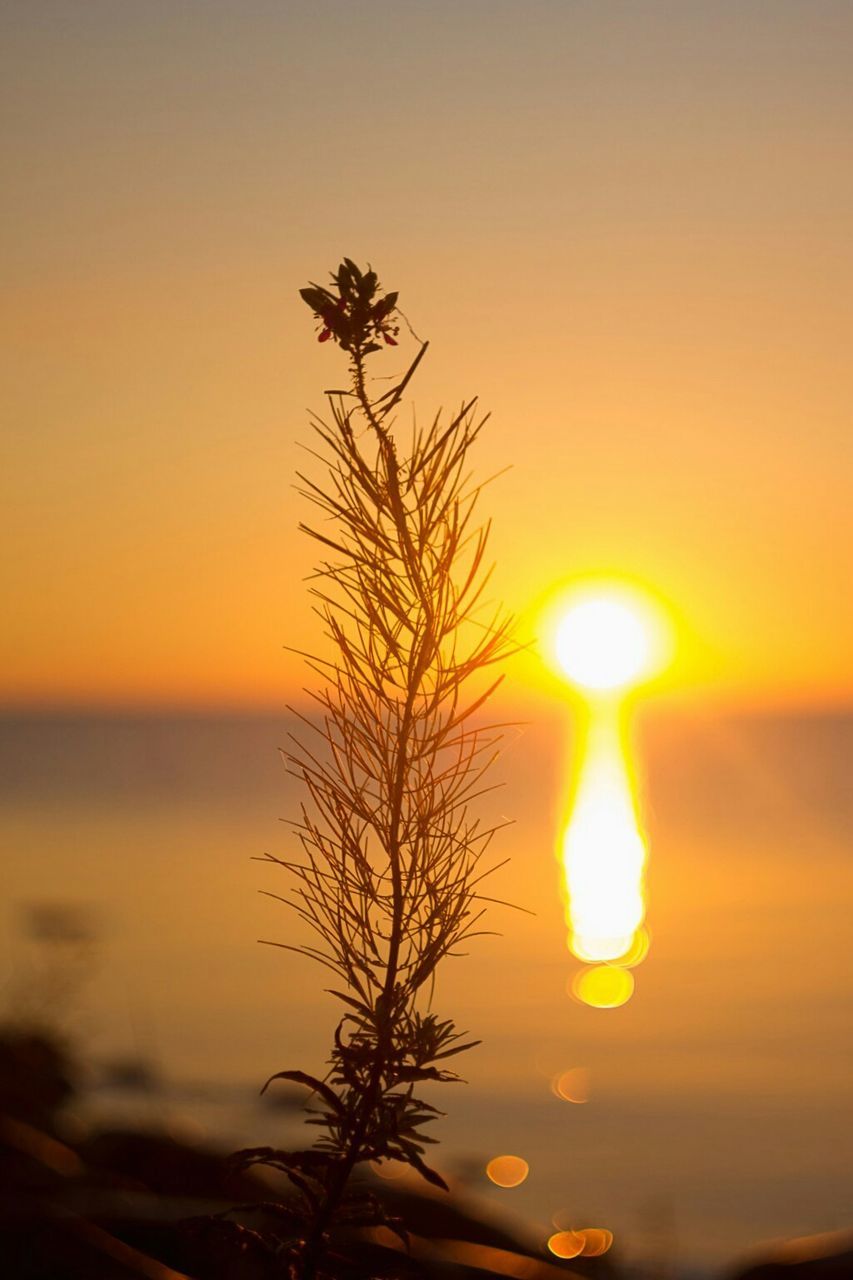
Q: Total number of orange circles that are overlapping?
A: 2